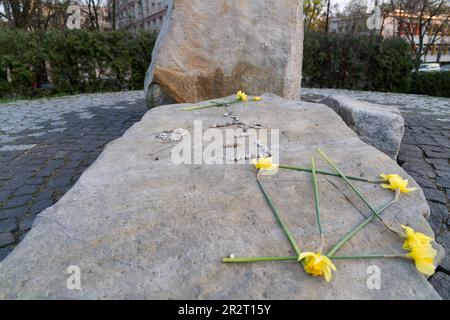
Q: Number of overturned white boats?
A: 0